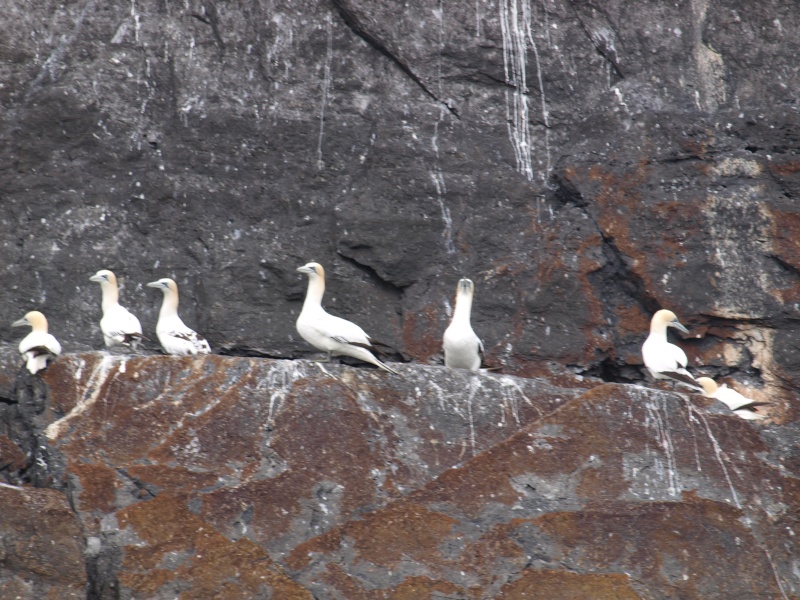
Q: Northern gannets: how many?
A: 7